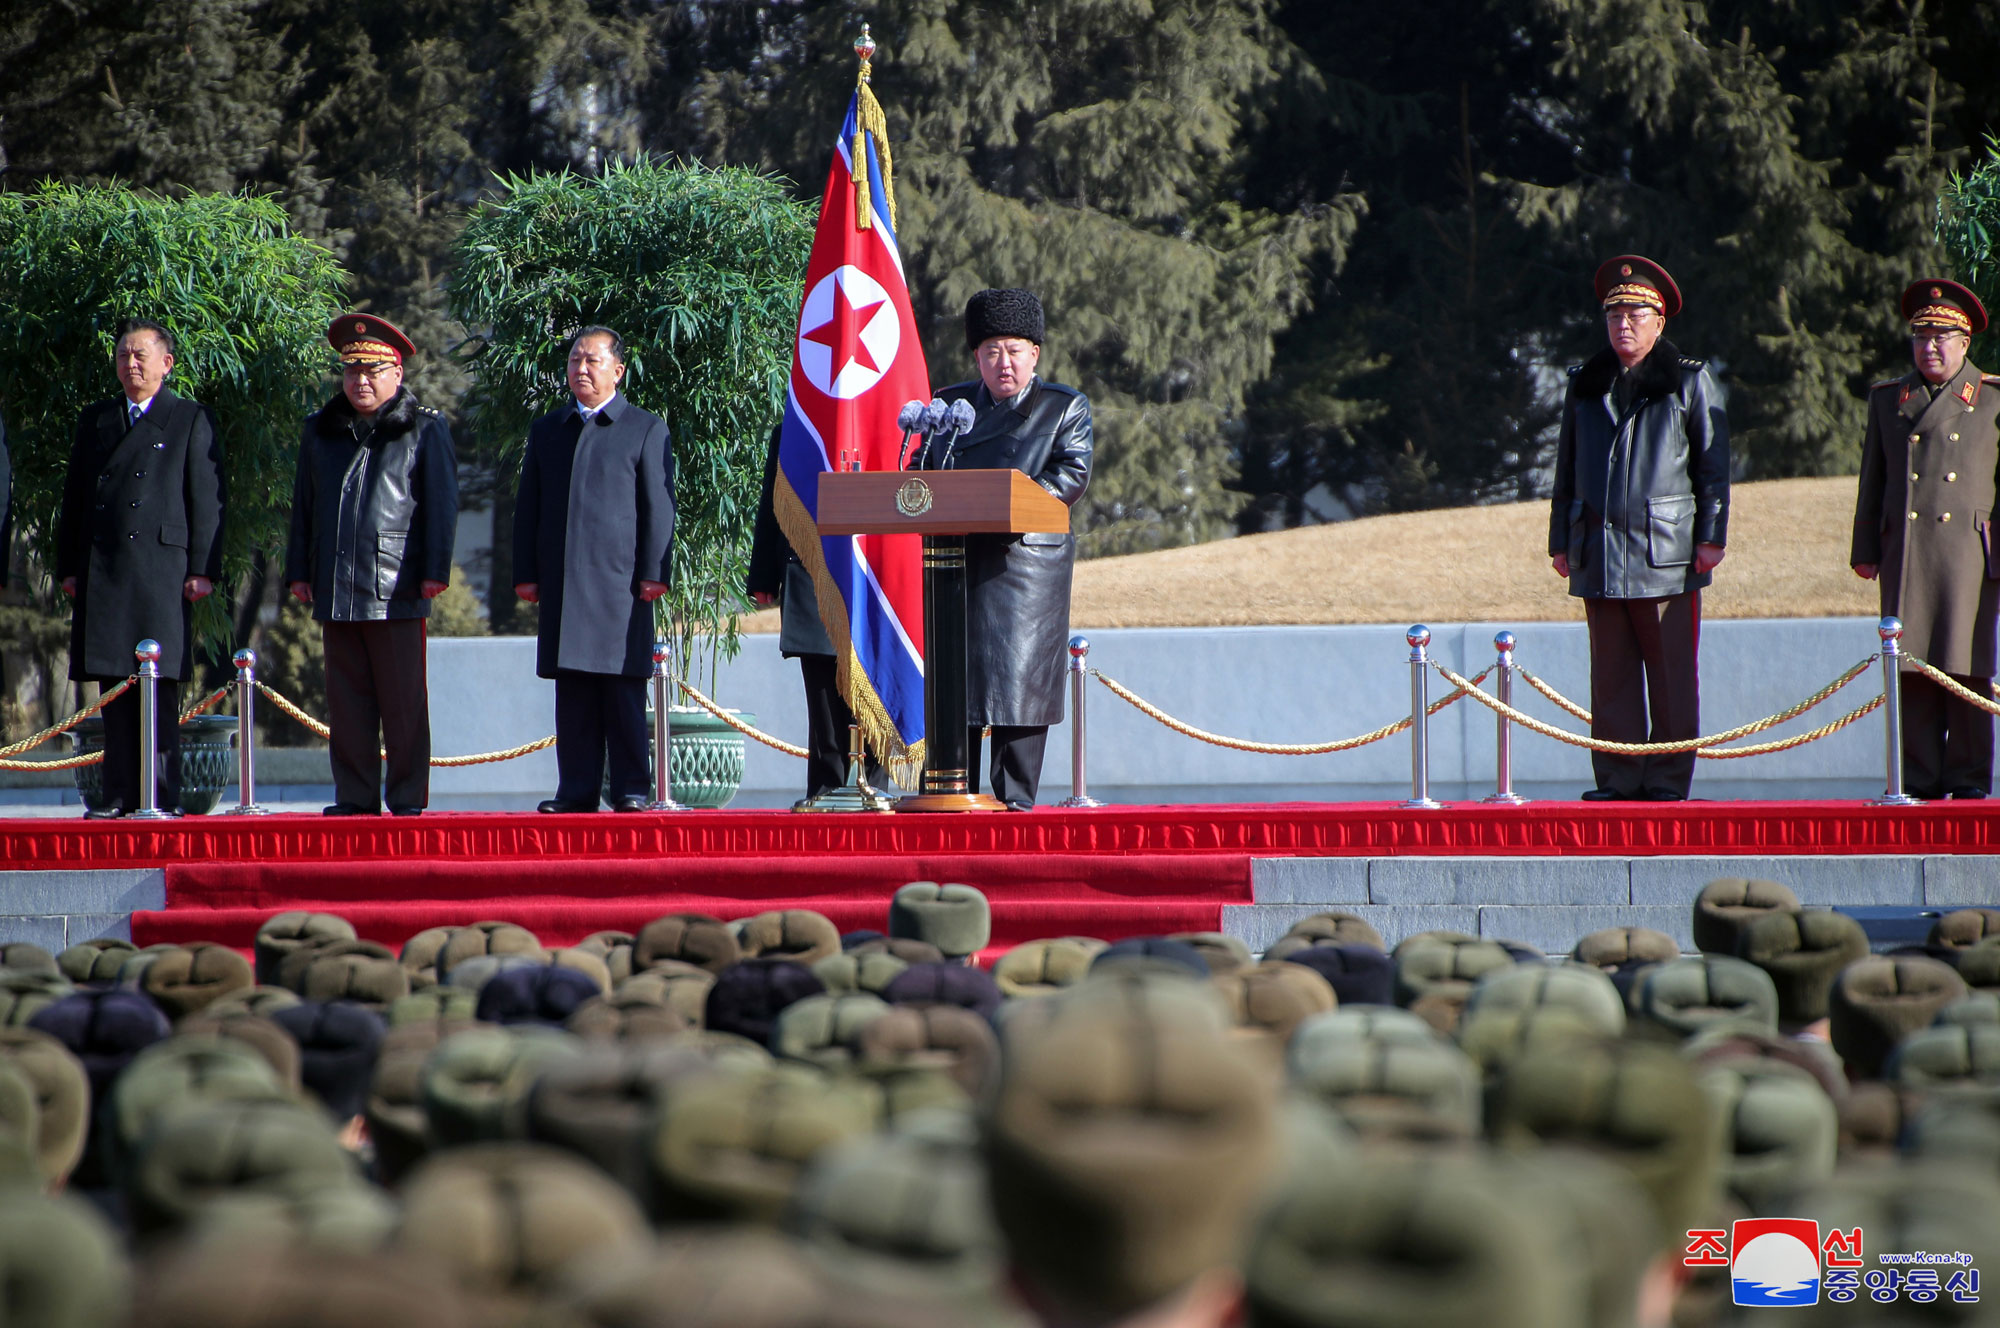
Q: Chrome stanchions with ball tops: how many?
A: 7